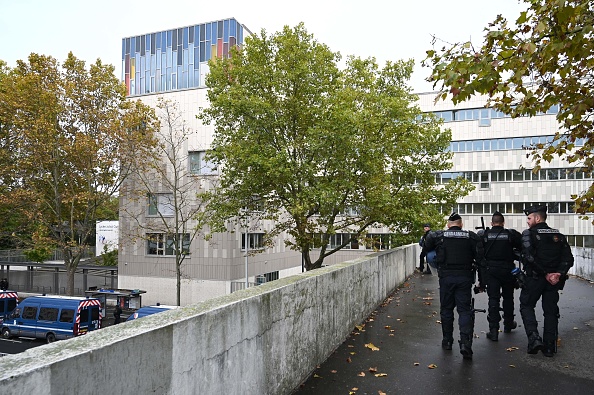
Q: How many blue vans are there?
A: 3